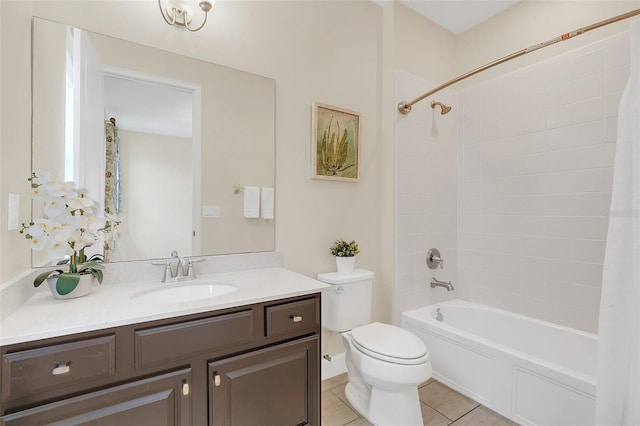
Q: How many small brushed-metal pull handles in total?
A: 4